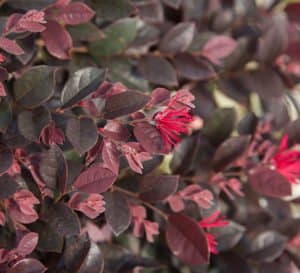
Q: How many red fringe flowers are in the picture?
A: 3